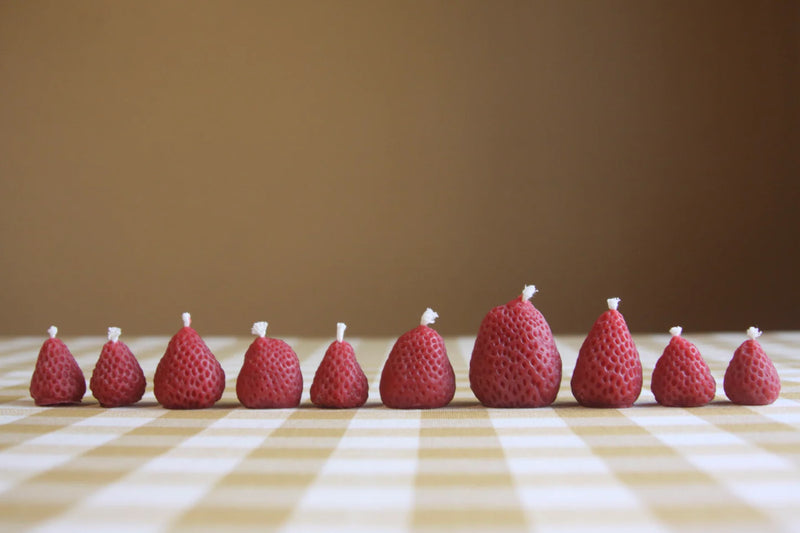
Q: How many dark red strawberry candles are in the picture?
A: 10